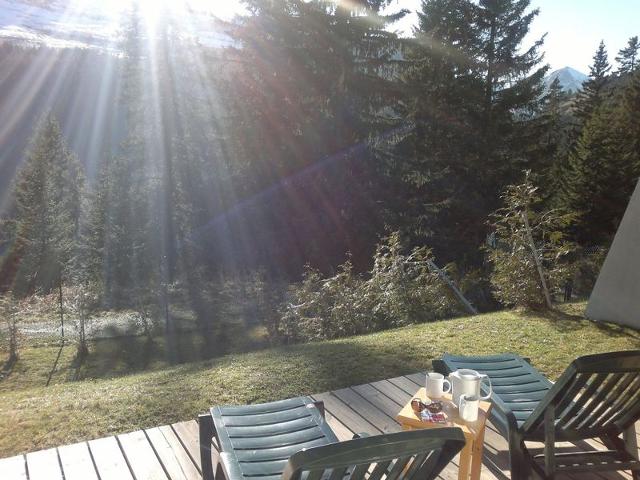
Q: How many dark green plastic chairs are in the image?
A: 2